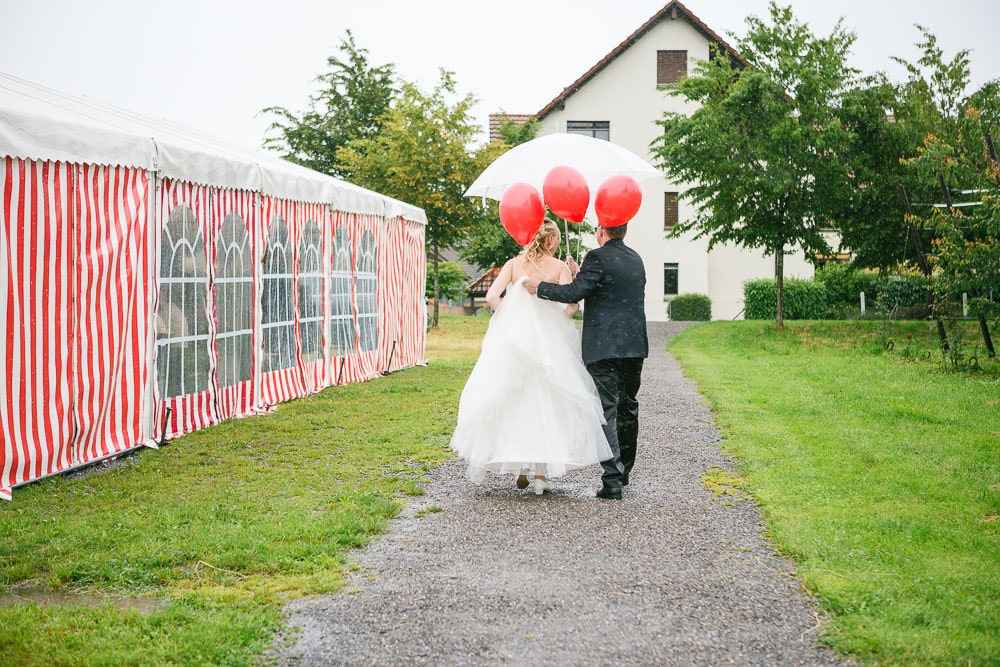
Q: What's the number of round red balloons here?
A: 3